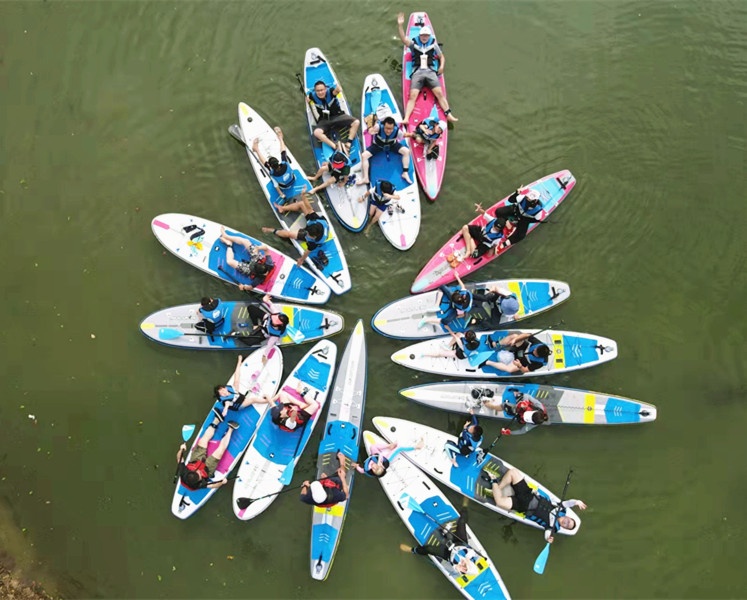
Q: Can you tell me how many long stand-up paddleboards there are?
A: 15